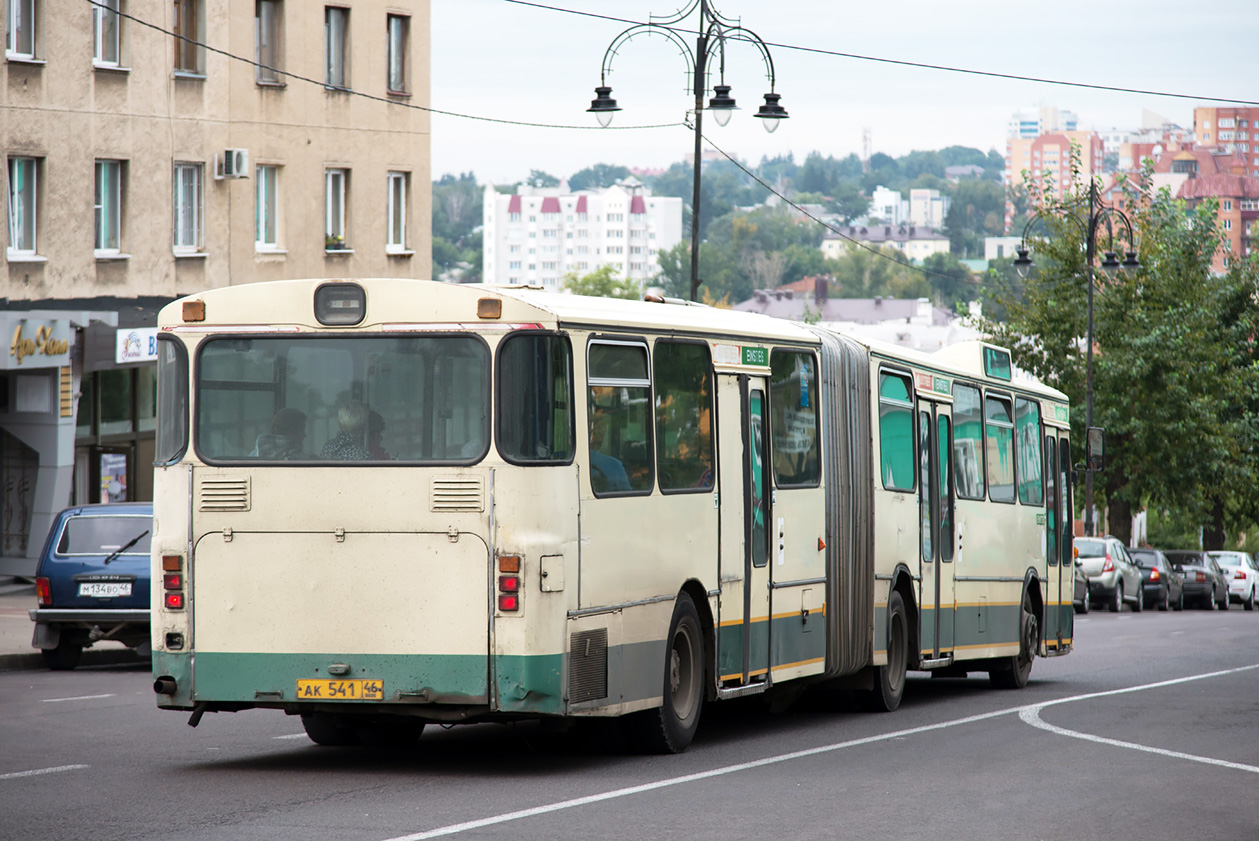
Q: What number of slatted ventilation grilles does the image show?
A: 3